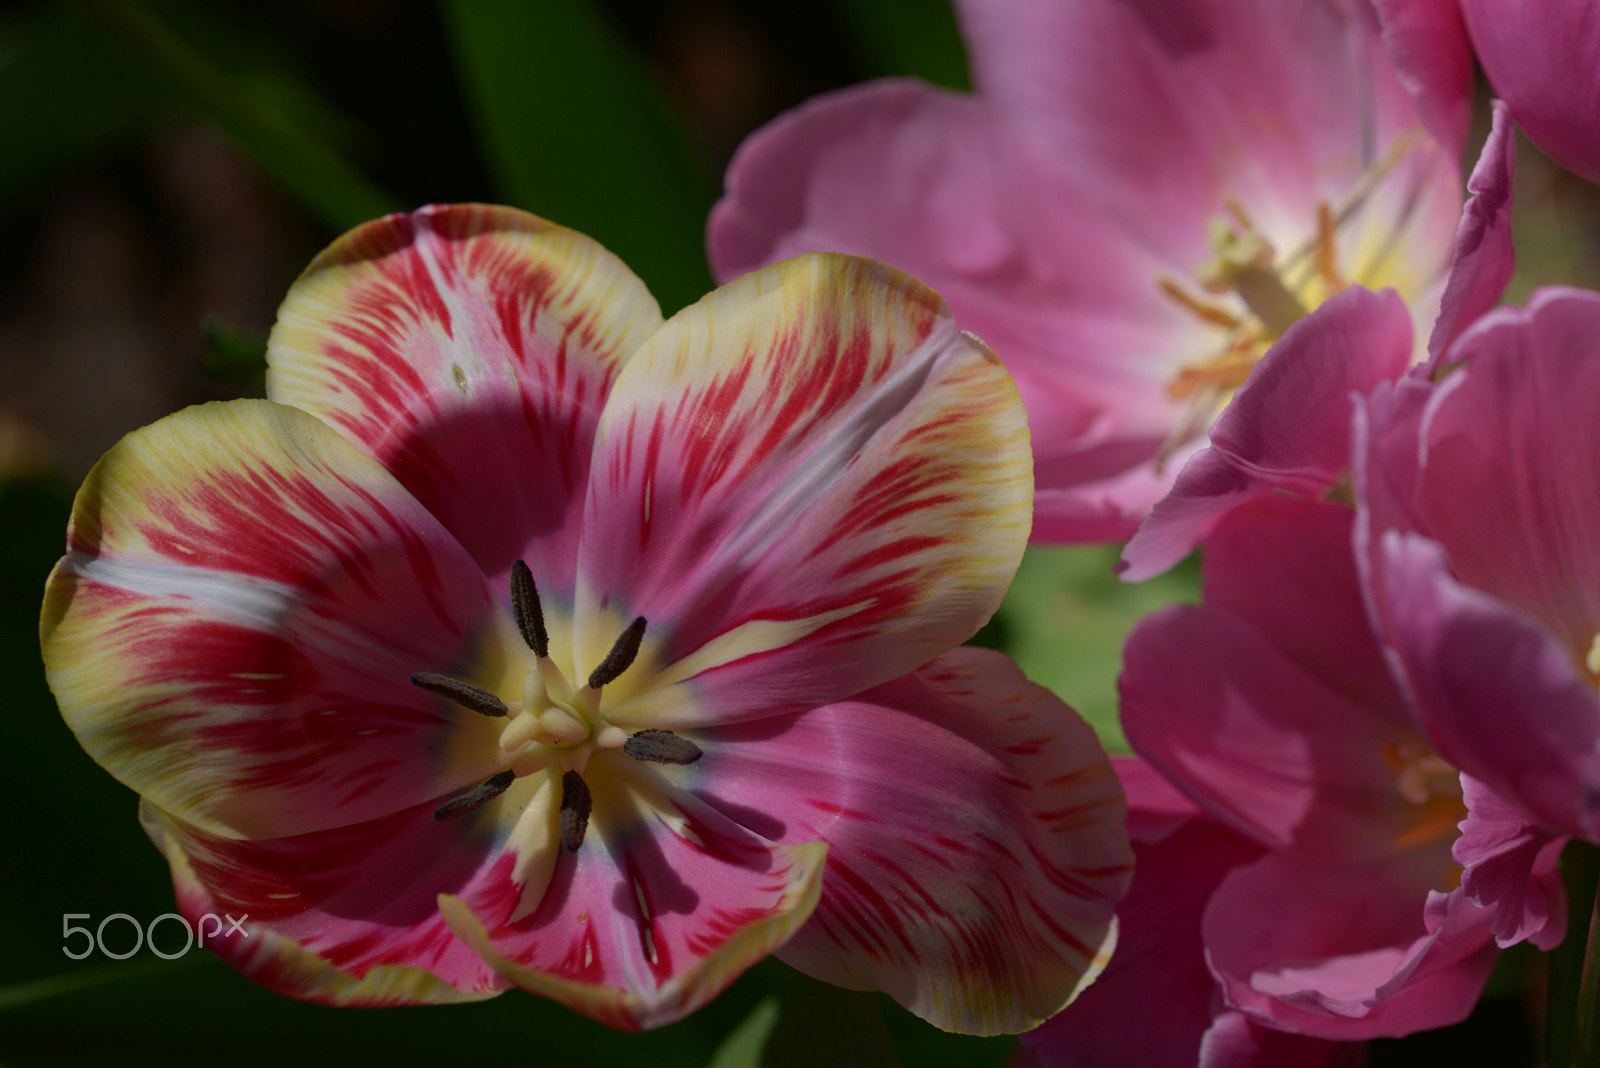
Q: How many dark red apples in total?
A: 0